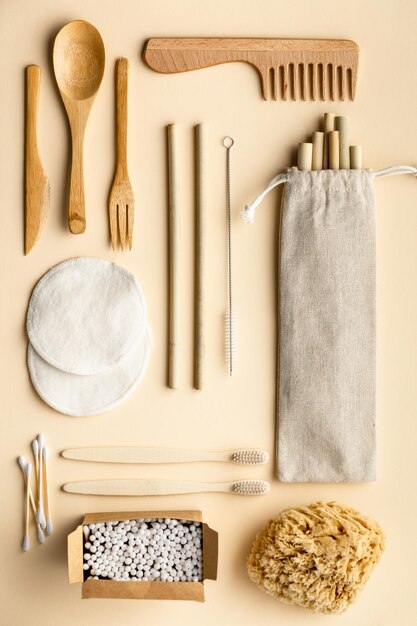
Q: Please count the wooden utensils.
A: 3